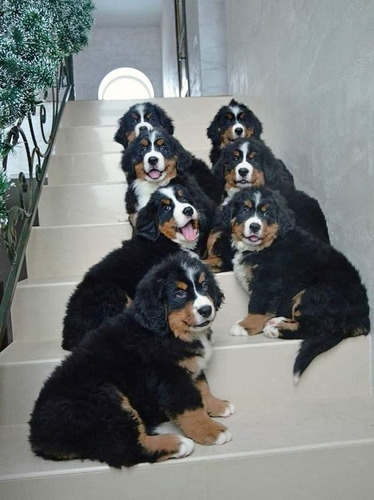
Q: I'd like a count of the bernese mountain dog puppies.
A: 7